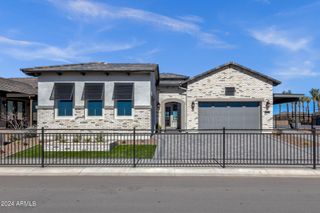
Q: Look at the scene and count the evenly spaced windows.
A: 3